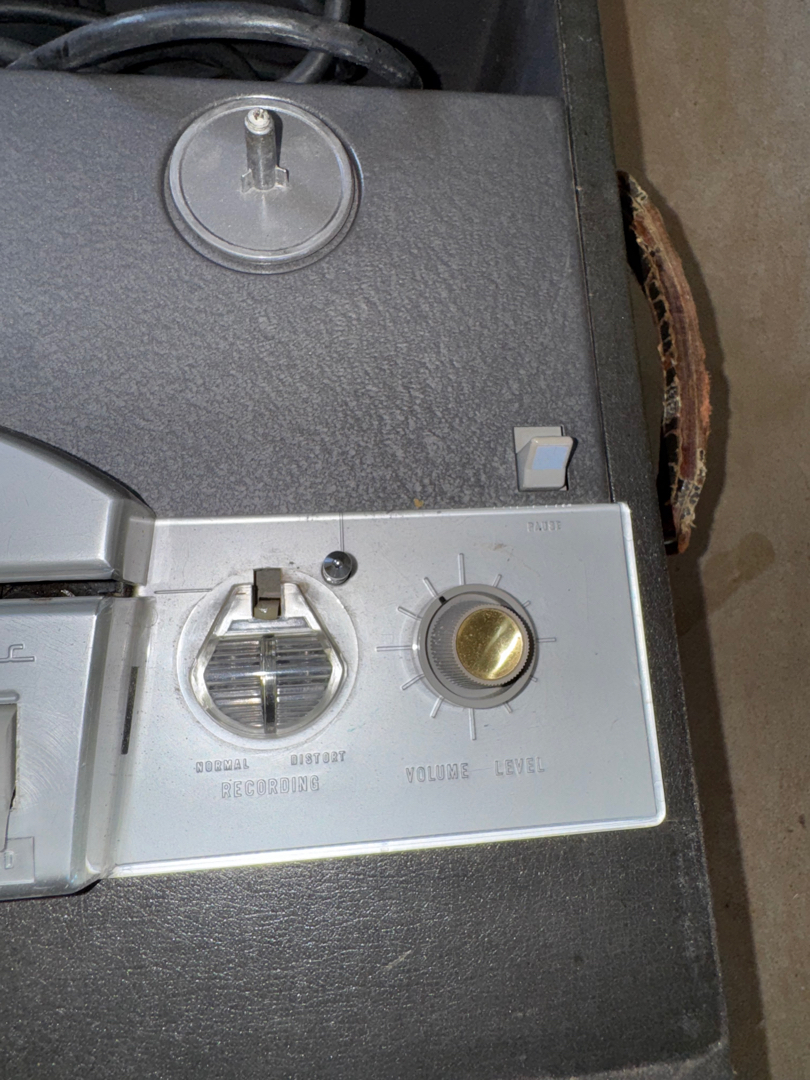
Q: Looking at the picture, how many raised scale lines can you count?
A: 12